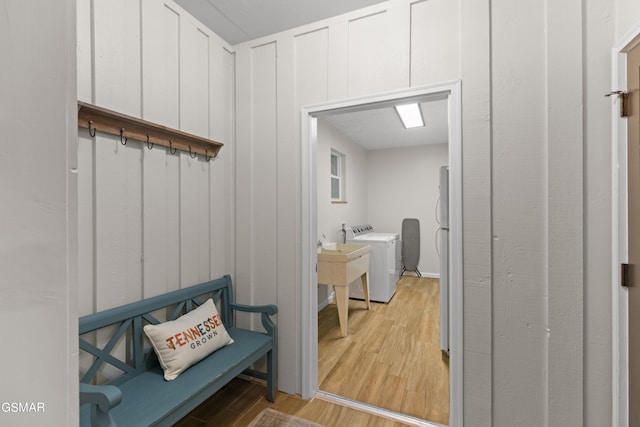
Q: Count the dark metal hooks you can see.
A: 6